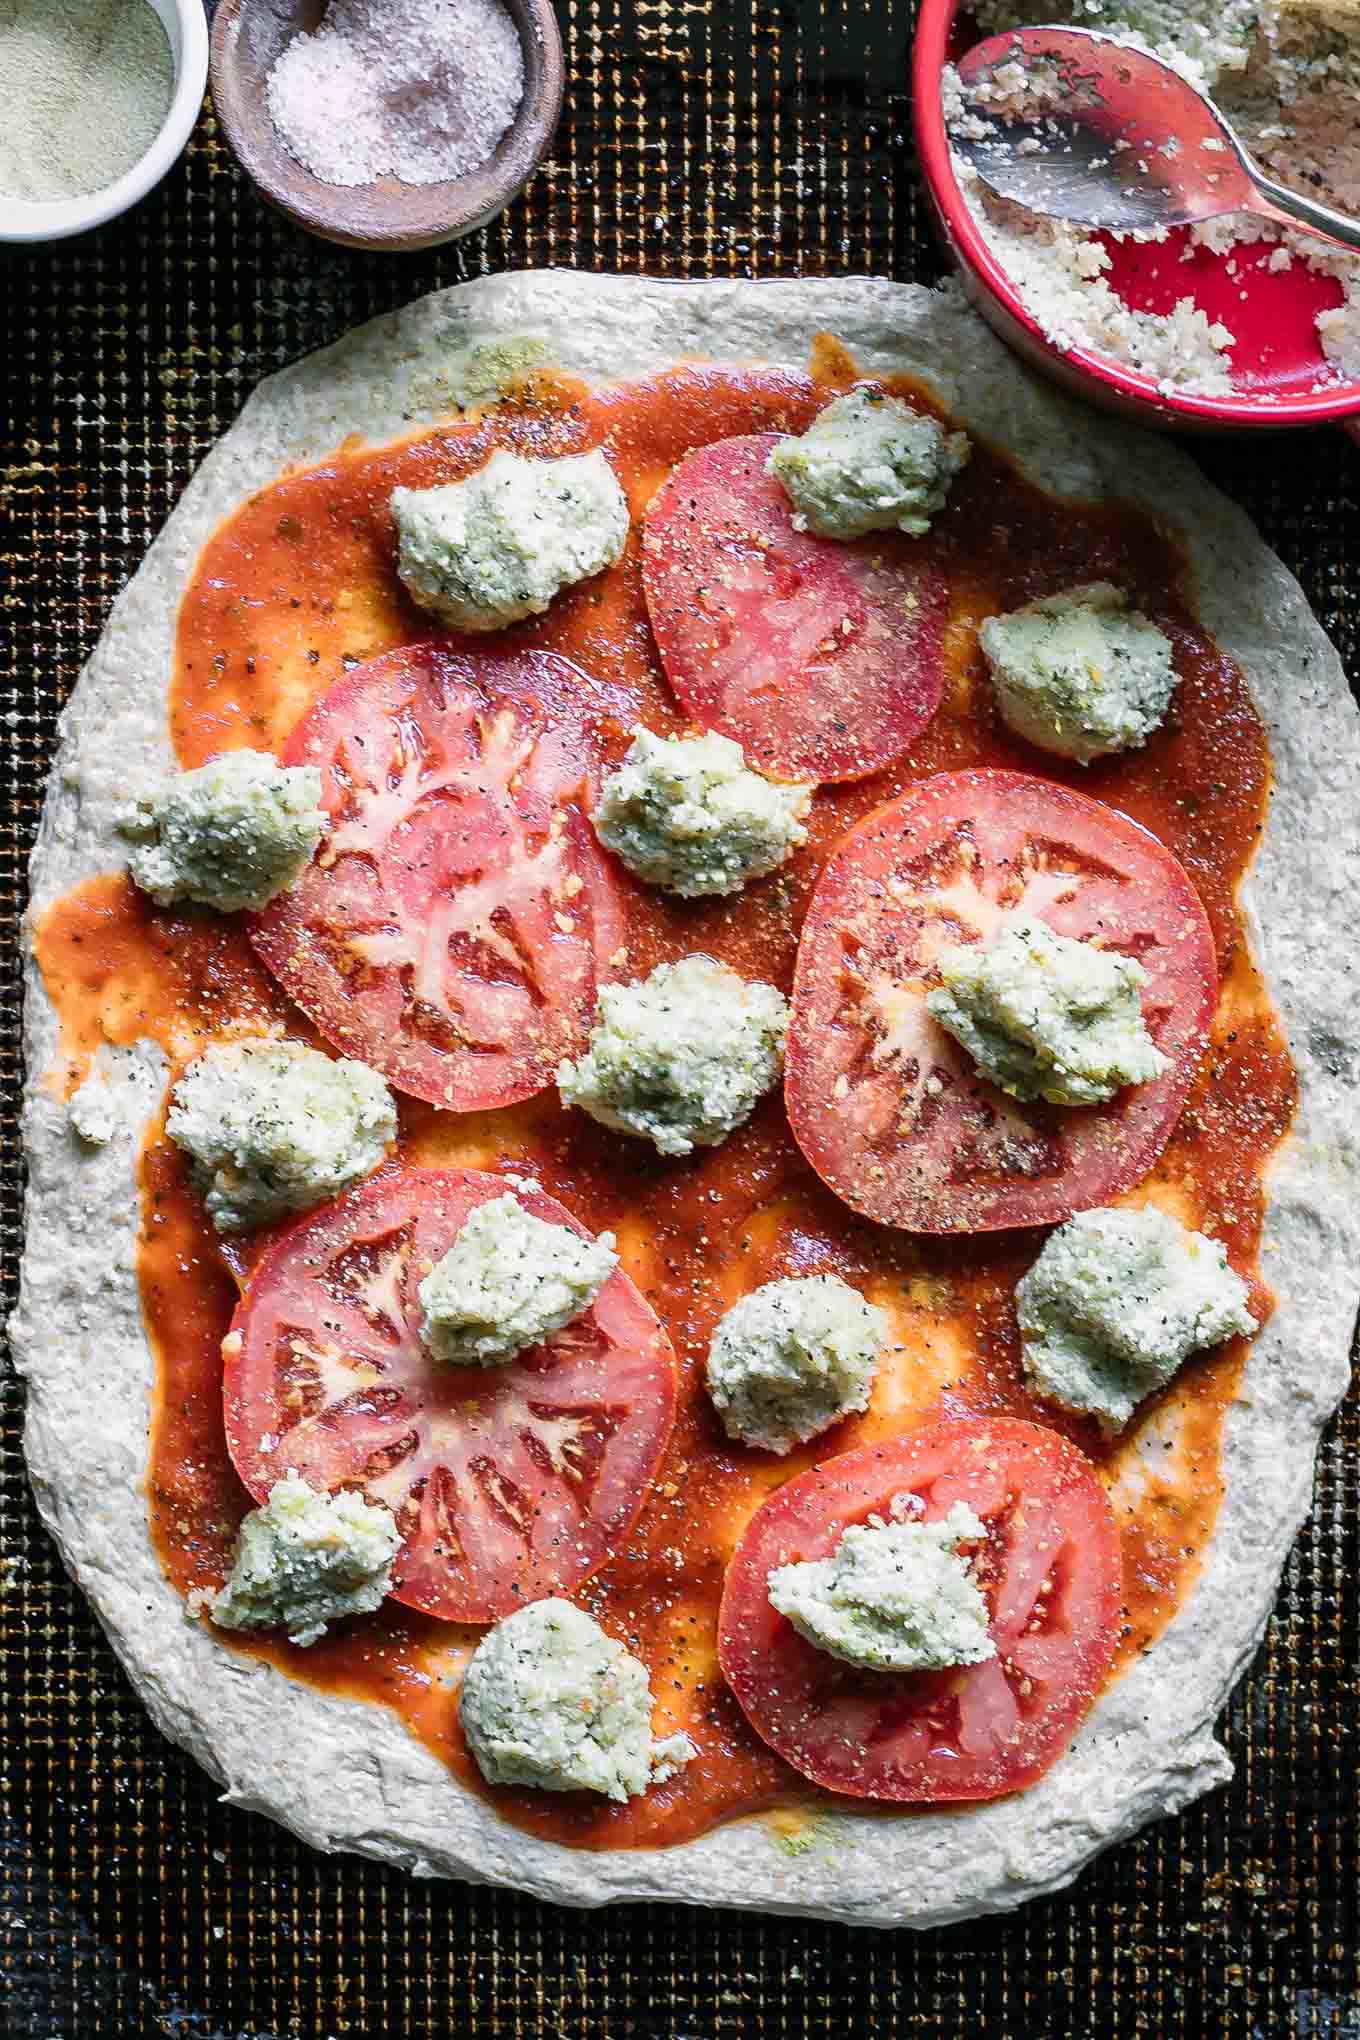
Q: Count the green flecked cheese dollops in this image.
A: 14